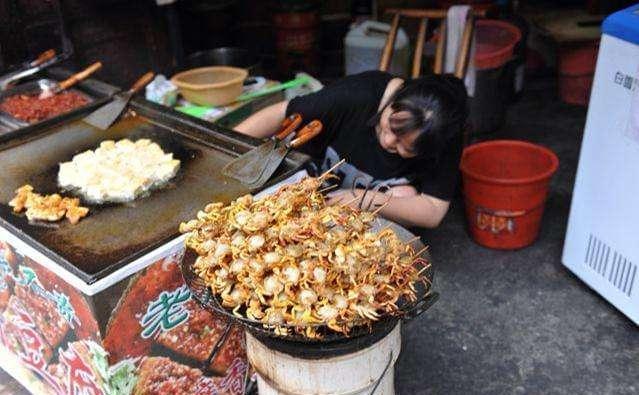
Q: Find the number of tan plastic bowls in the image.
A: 1